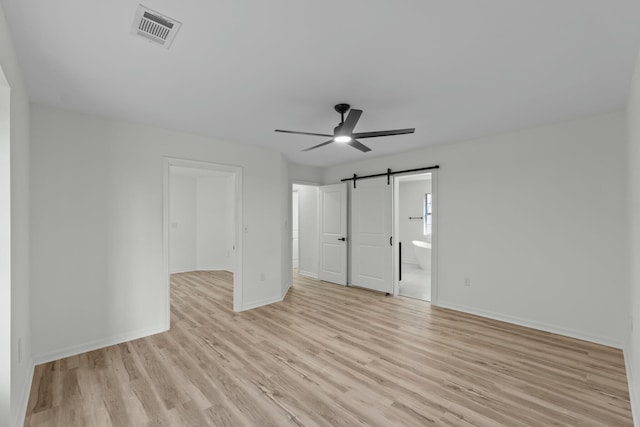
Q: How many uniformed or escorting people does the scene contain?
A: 0